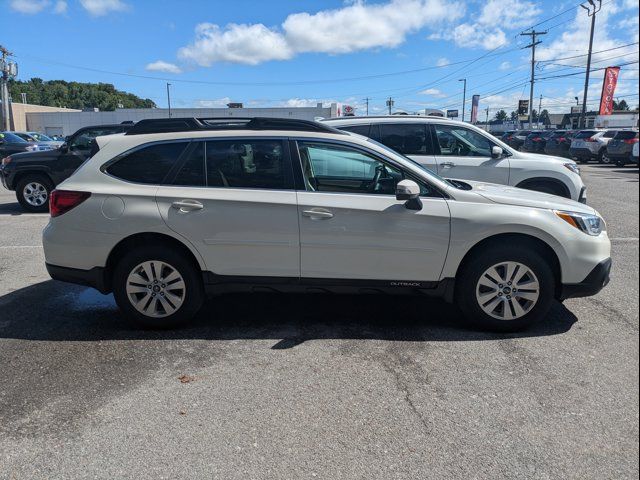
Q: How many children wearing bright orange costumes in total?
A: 0